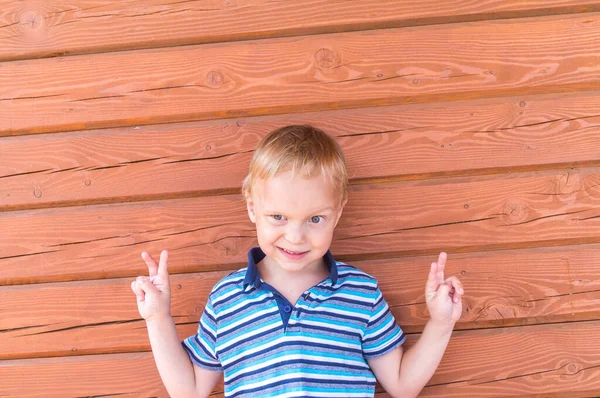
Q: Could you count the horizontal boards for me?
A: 6